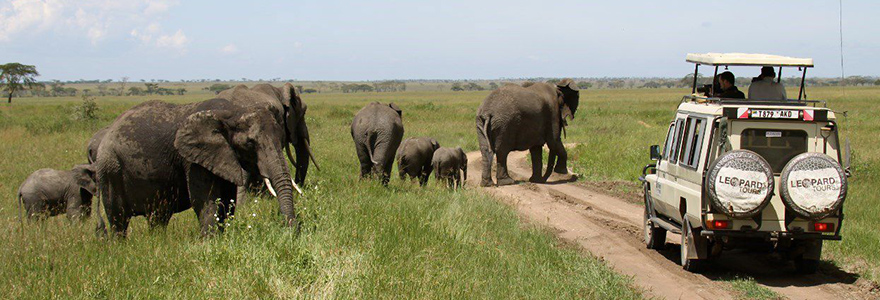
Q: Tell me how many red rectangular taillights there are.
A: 2